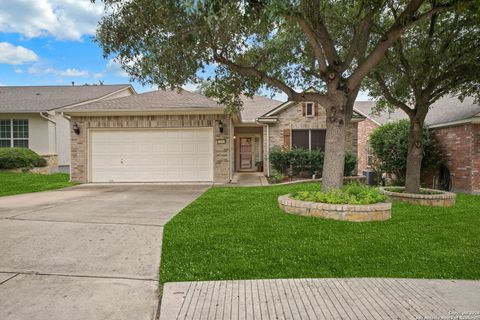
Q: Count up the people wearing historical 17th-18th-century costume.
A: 0